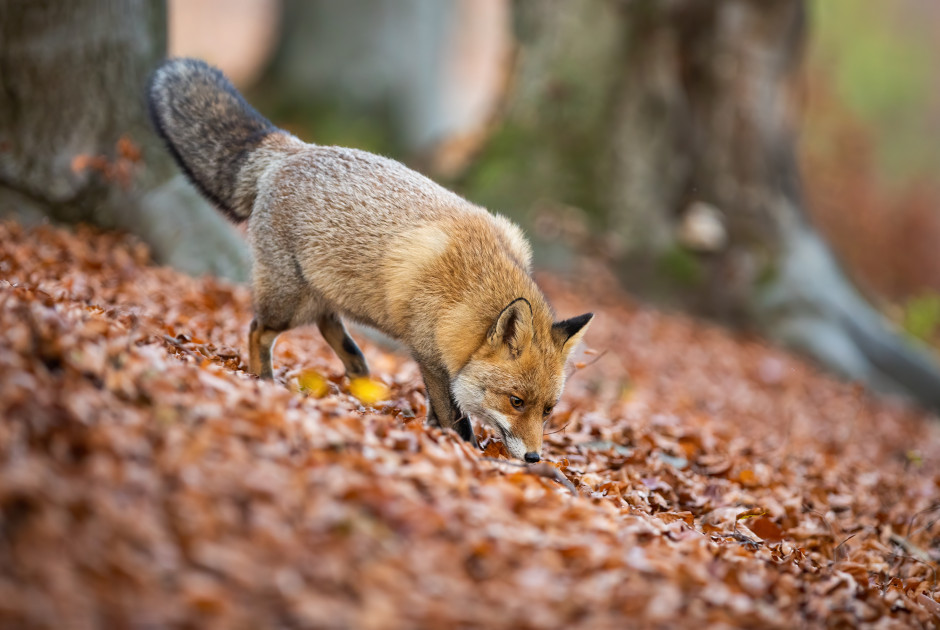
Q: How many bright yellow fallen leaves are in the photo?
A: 2